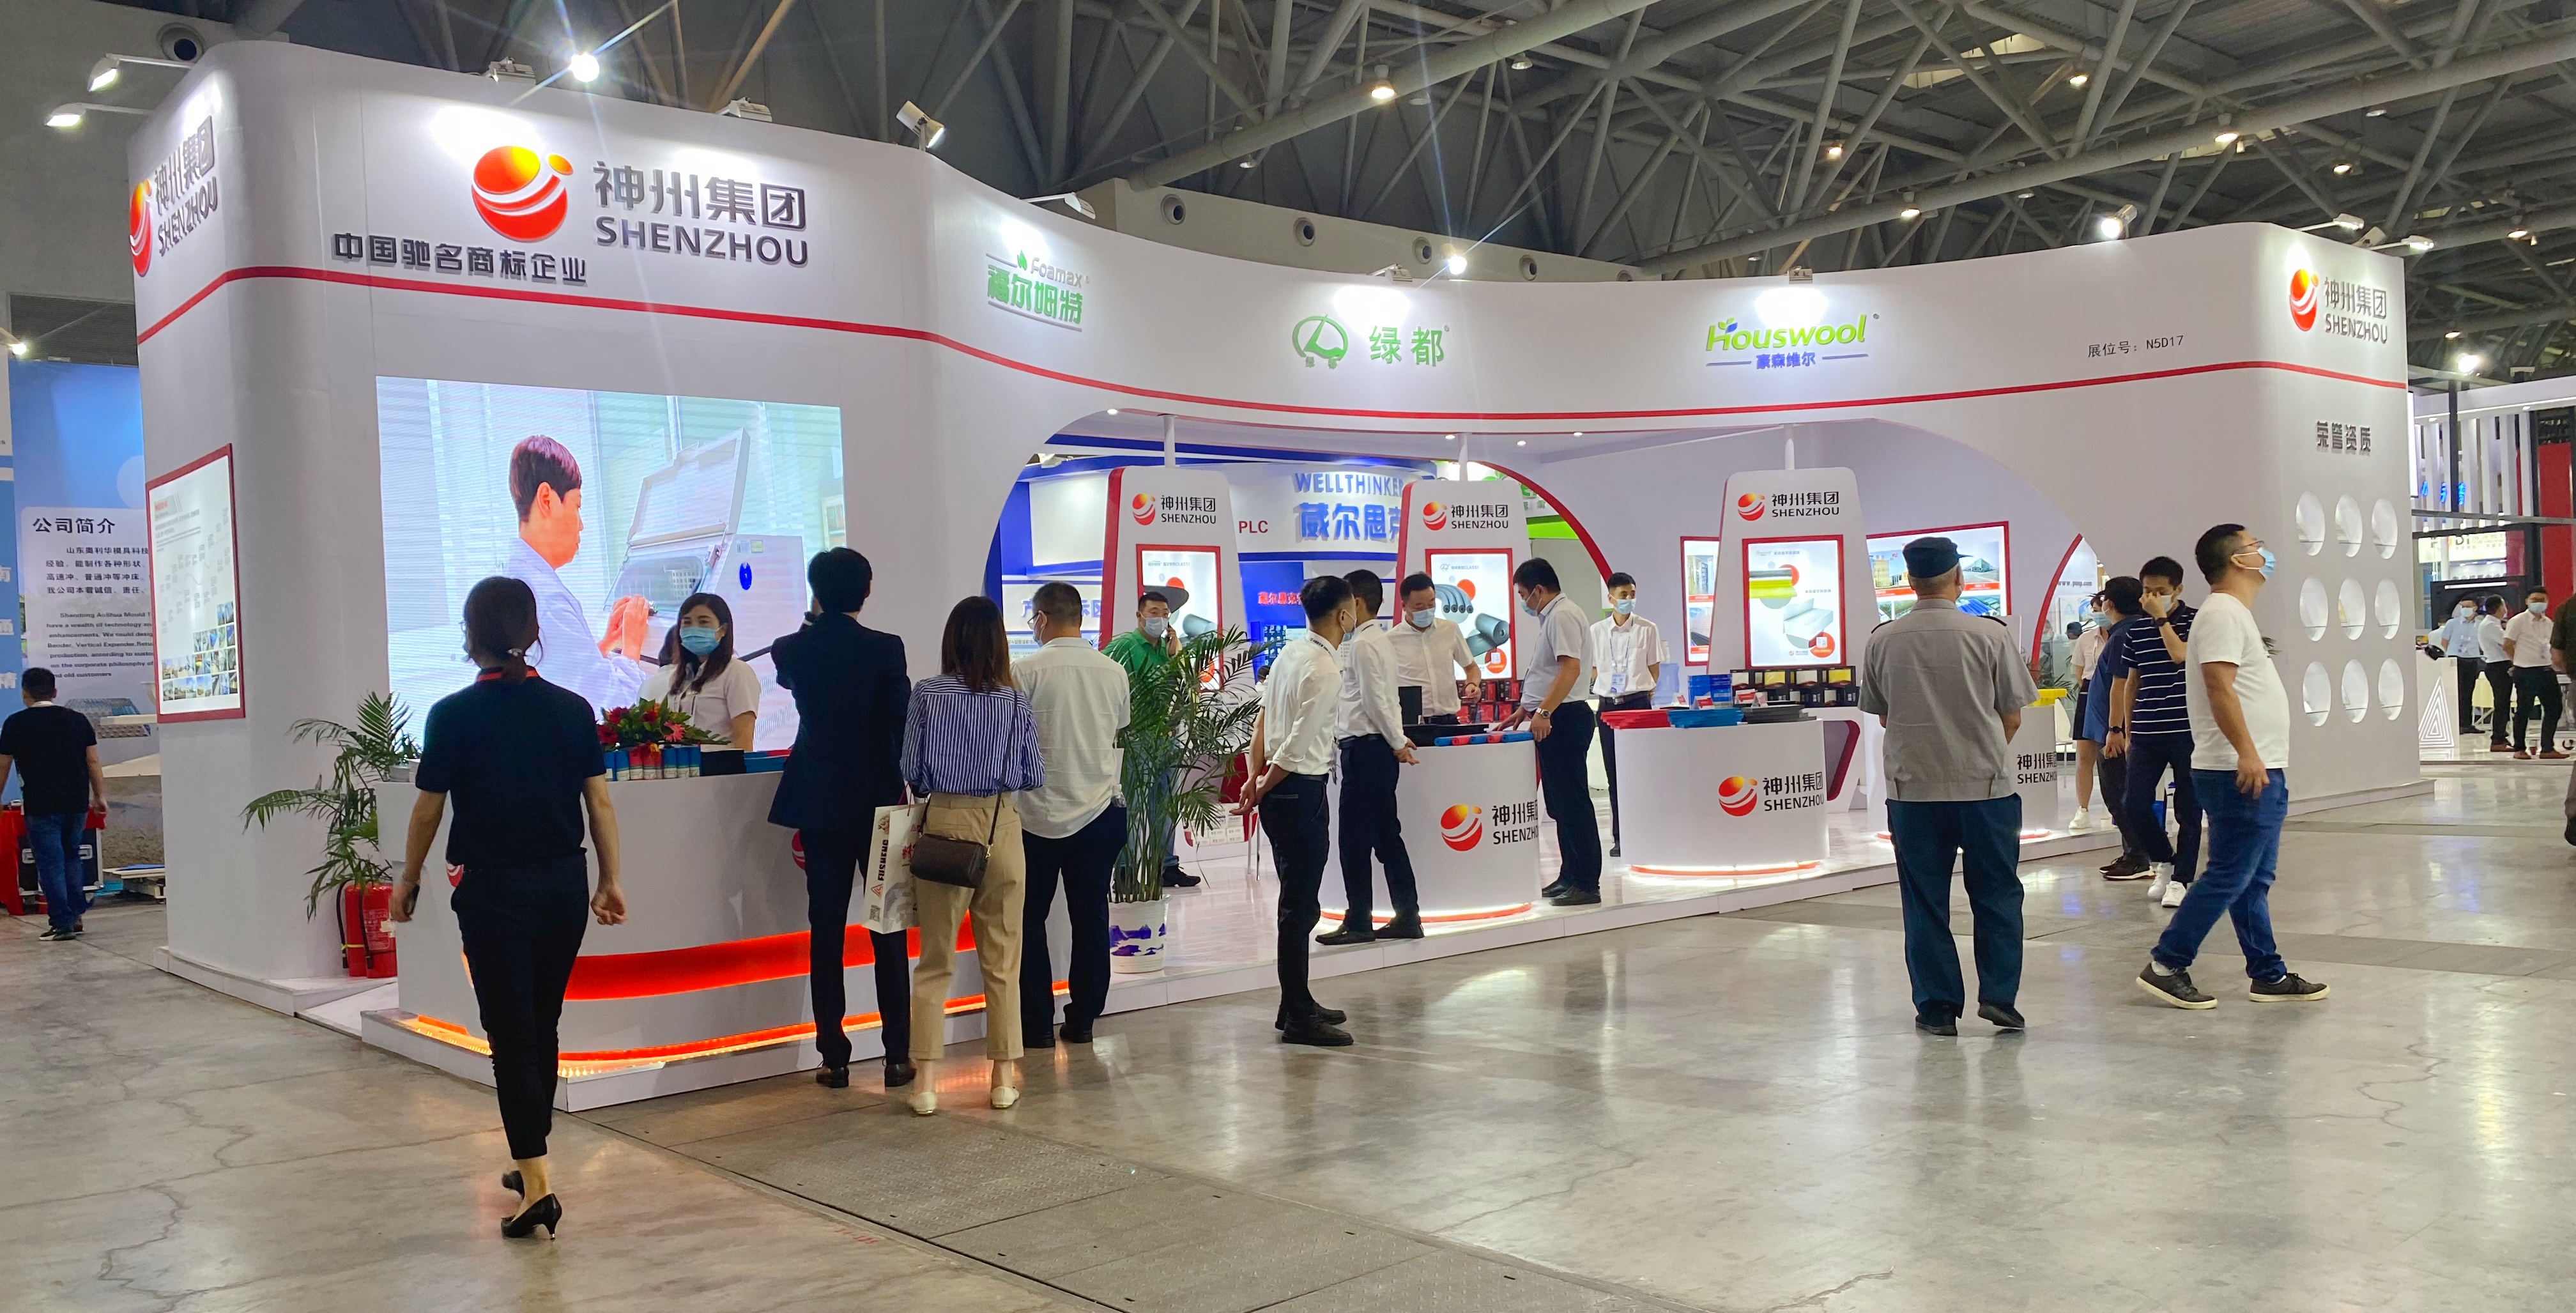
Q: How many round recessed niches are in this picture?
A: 9